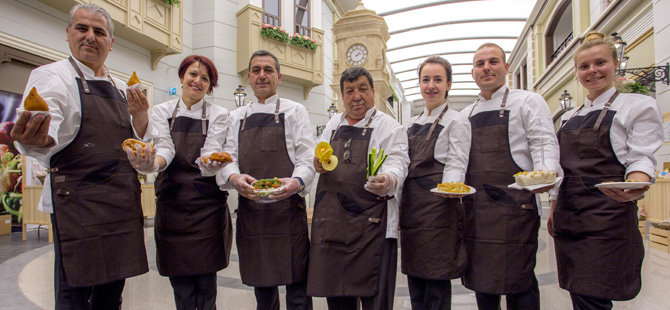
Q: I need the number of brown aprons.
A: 7